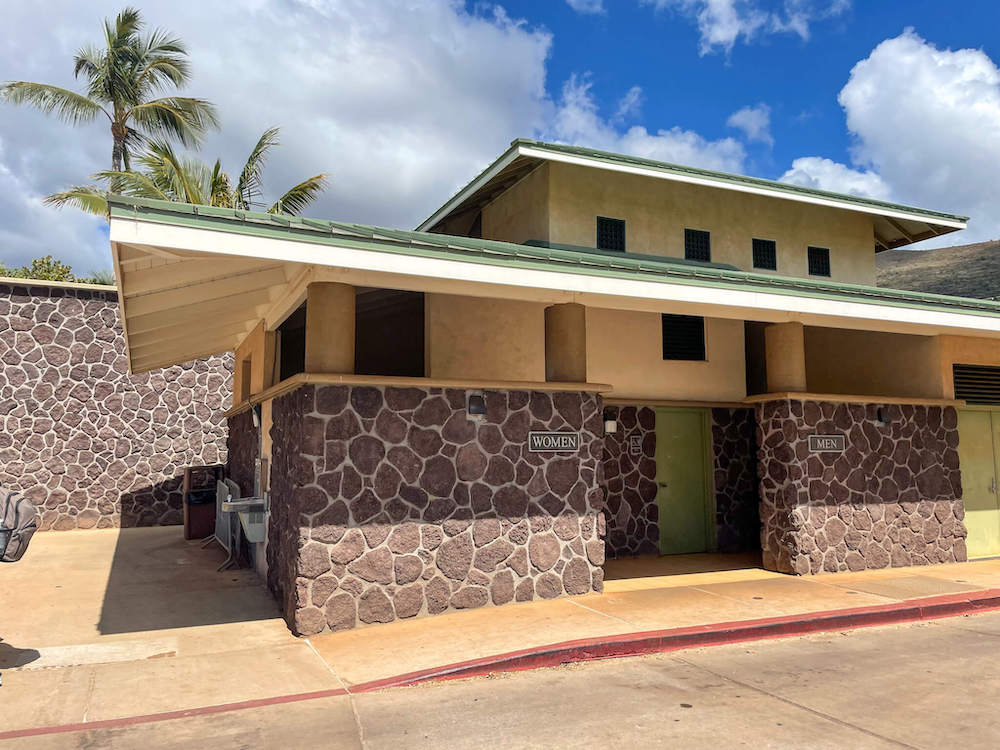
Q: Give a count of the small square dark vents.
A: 4